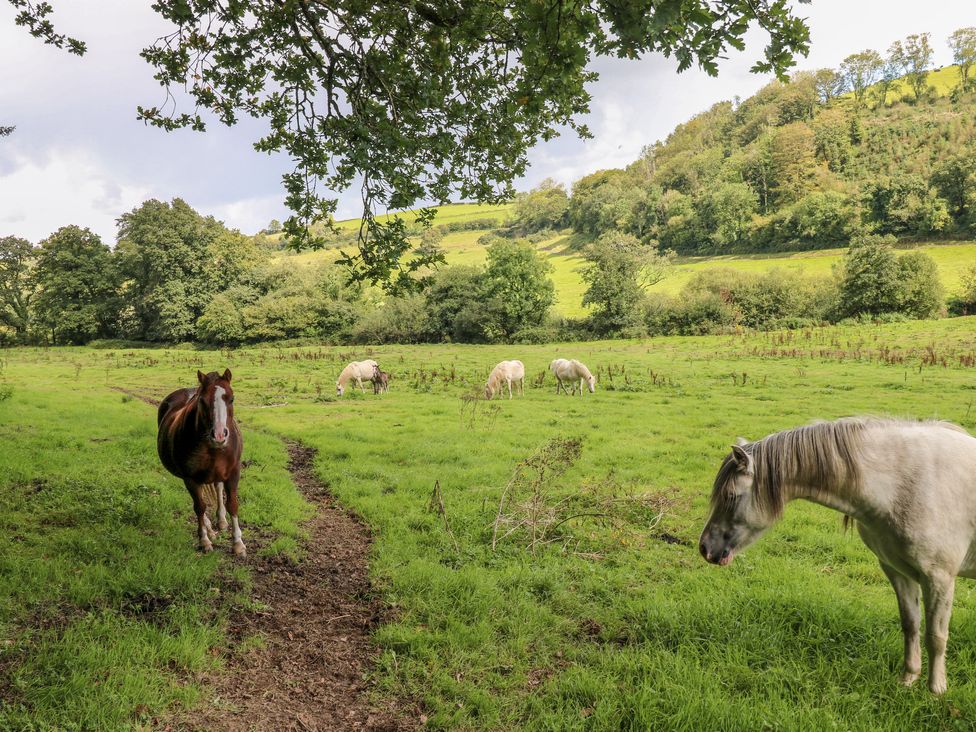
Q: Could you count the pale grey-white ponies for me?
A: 4